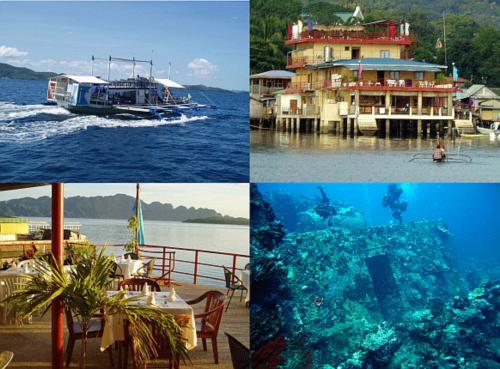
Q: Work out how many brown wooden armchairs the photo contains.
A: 4